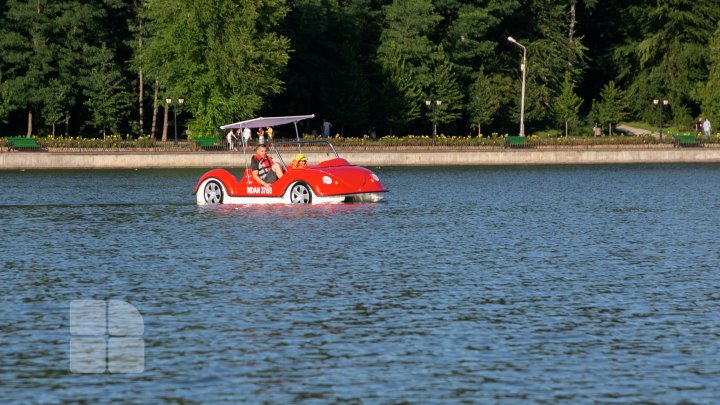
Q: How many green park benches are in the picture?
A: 4